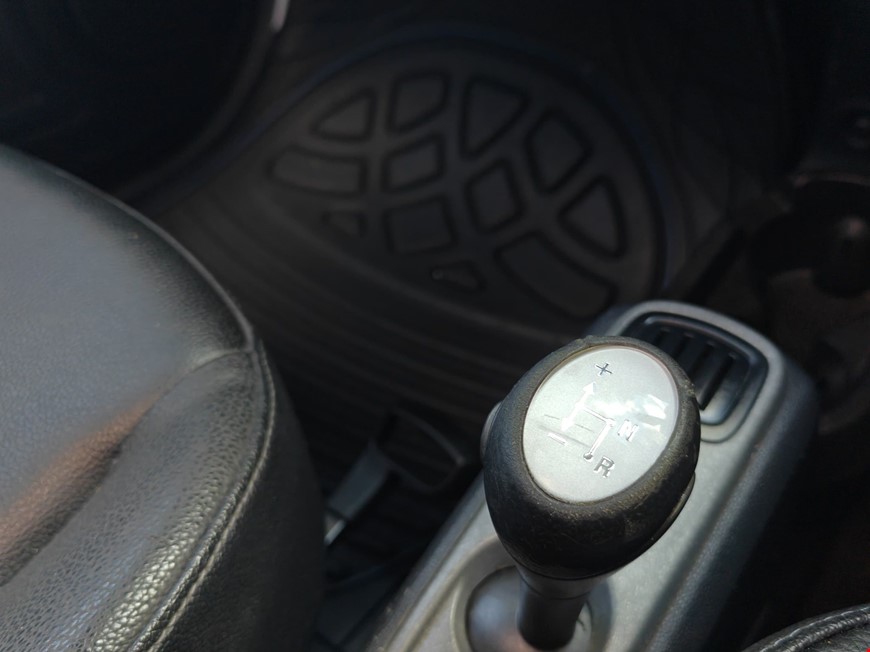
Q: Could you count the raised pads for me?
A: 12